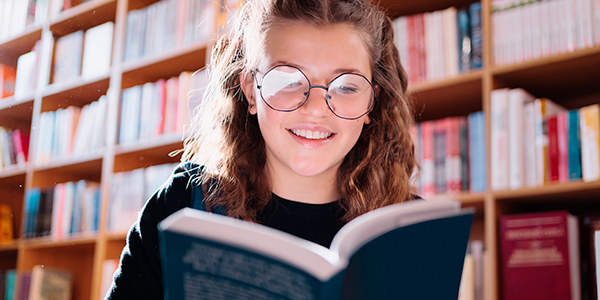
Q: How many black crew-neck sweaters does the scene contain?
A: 1